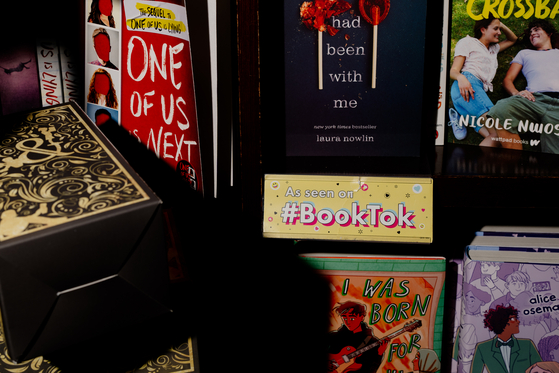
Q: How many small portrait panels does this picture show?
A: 4